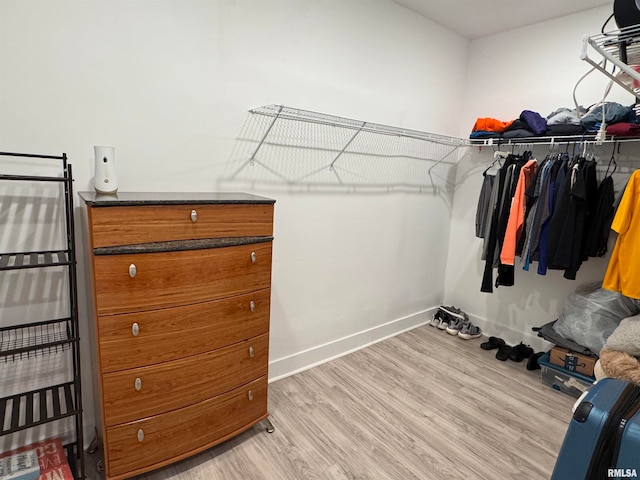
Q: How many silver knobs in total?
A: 9